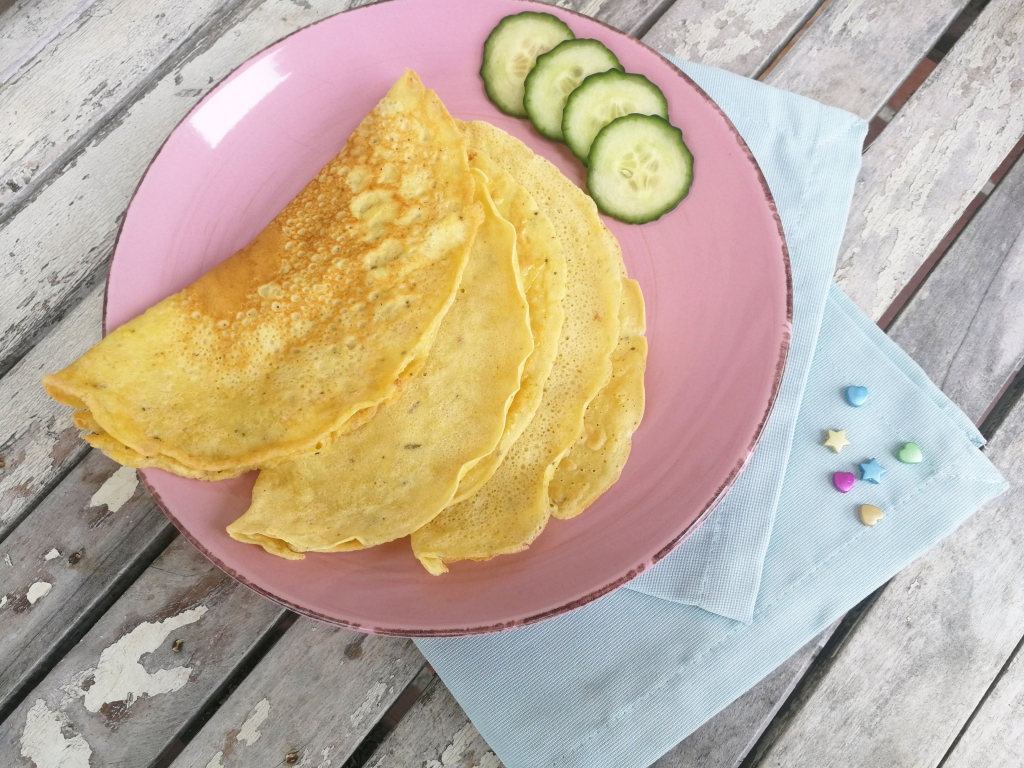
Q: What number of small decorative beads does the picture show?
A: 6